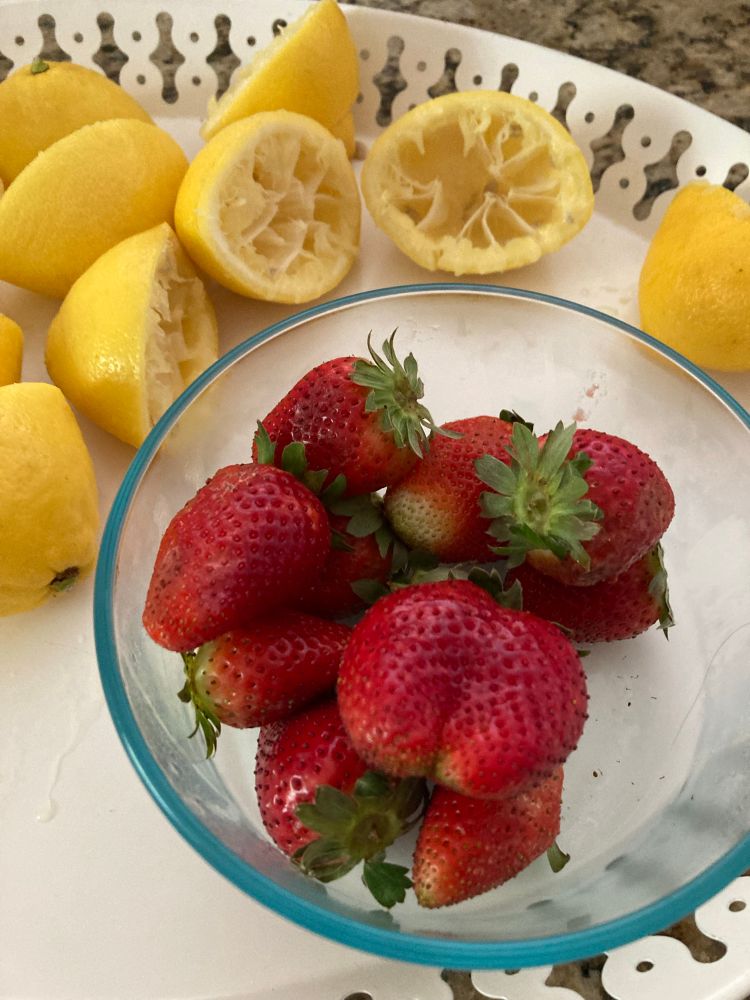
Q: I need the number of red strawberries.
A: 10